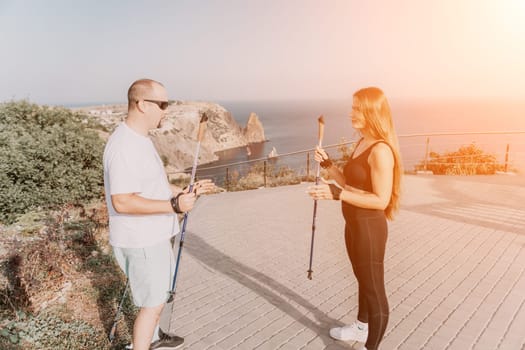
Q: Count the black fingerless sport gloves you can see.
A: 2